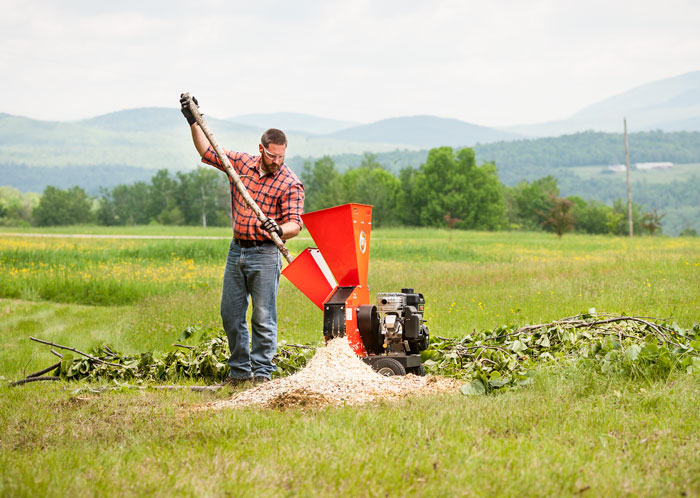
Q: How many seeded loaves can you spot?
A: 0